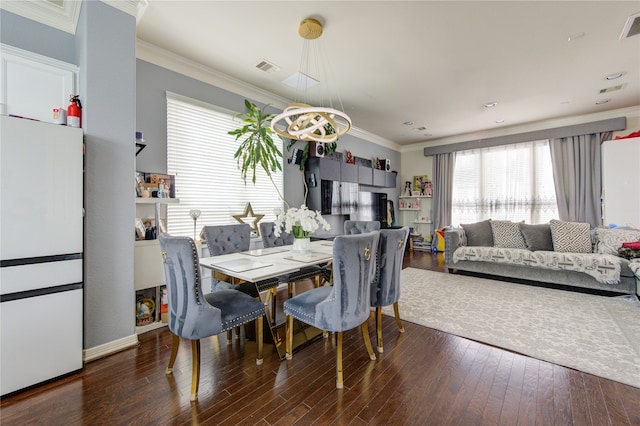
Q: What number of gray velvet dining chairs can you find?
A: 6